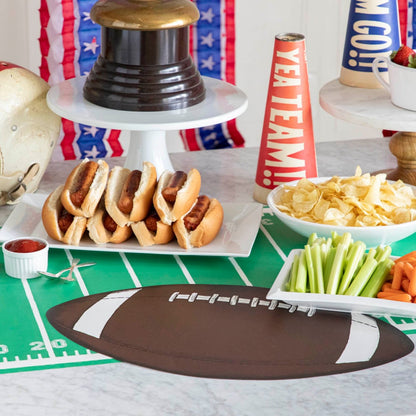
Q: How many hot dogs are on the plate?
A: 7